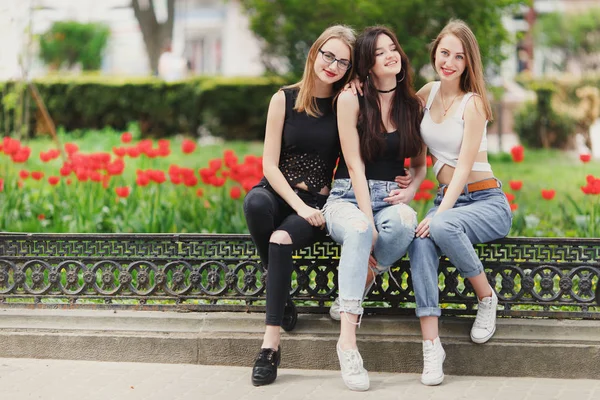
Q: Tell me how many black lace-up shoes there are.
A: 2